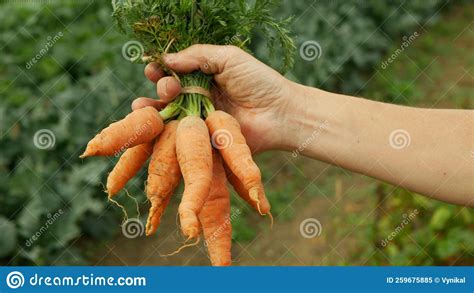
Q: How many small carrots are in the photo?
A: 7